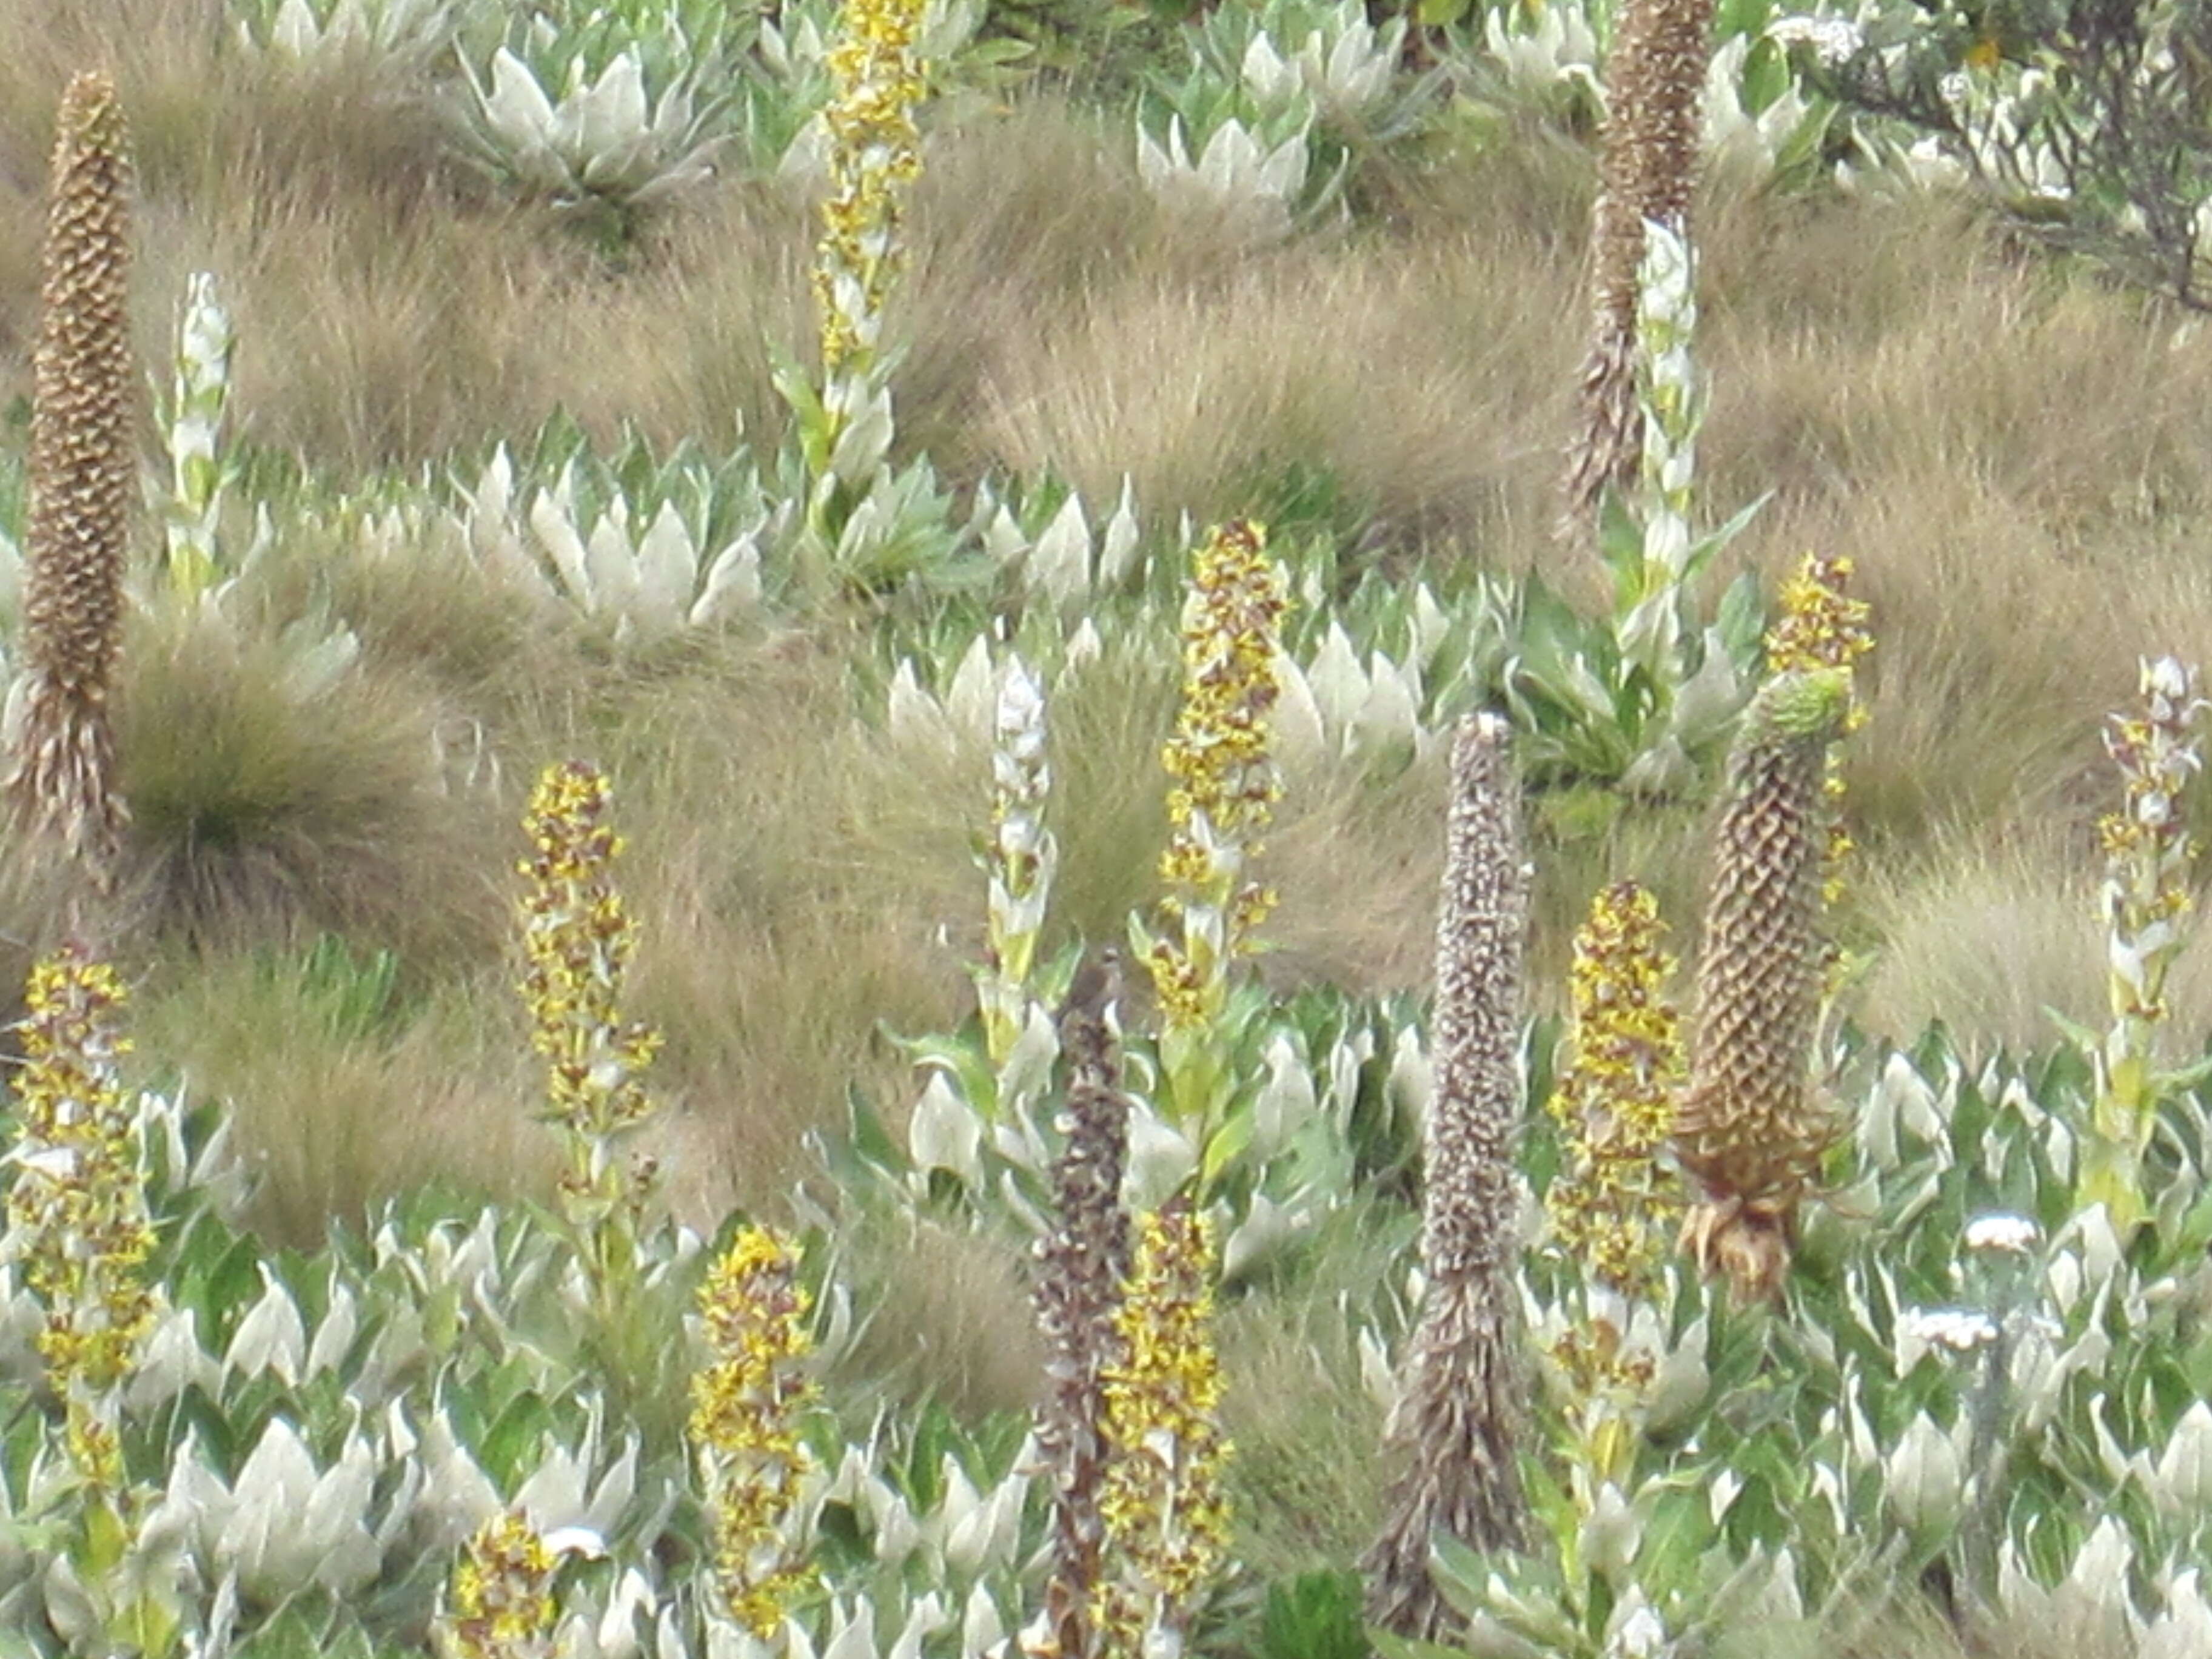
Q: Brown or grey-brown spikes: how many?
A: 5